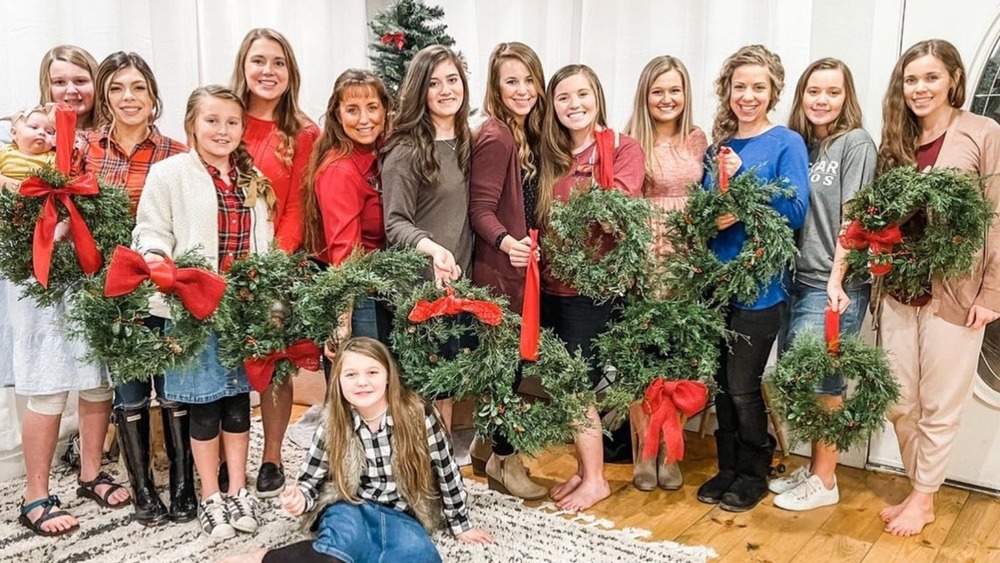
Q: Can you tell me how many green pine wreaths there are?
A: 11